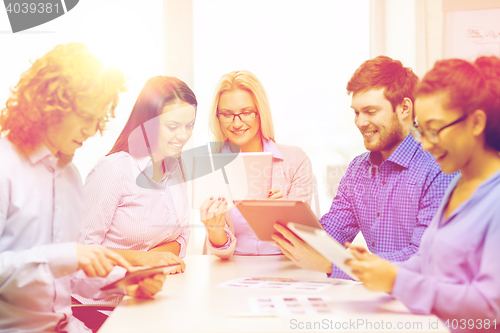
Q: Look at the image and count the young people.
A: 5